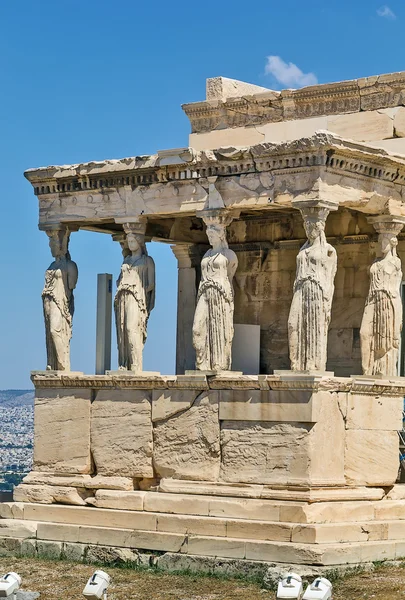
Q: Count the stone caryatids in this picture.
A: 5